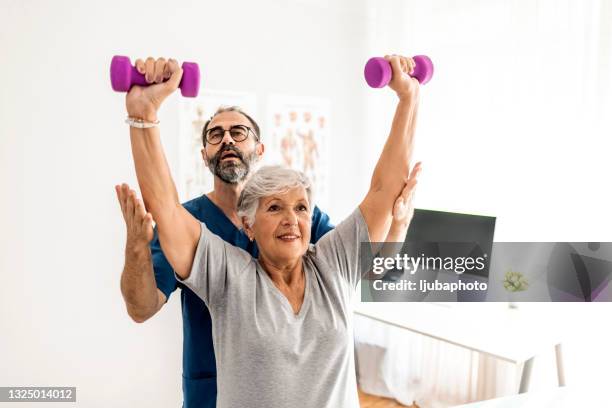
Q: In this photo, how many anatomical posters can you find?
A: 2